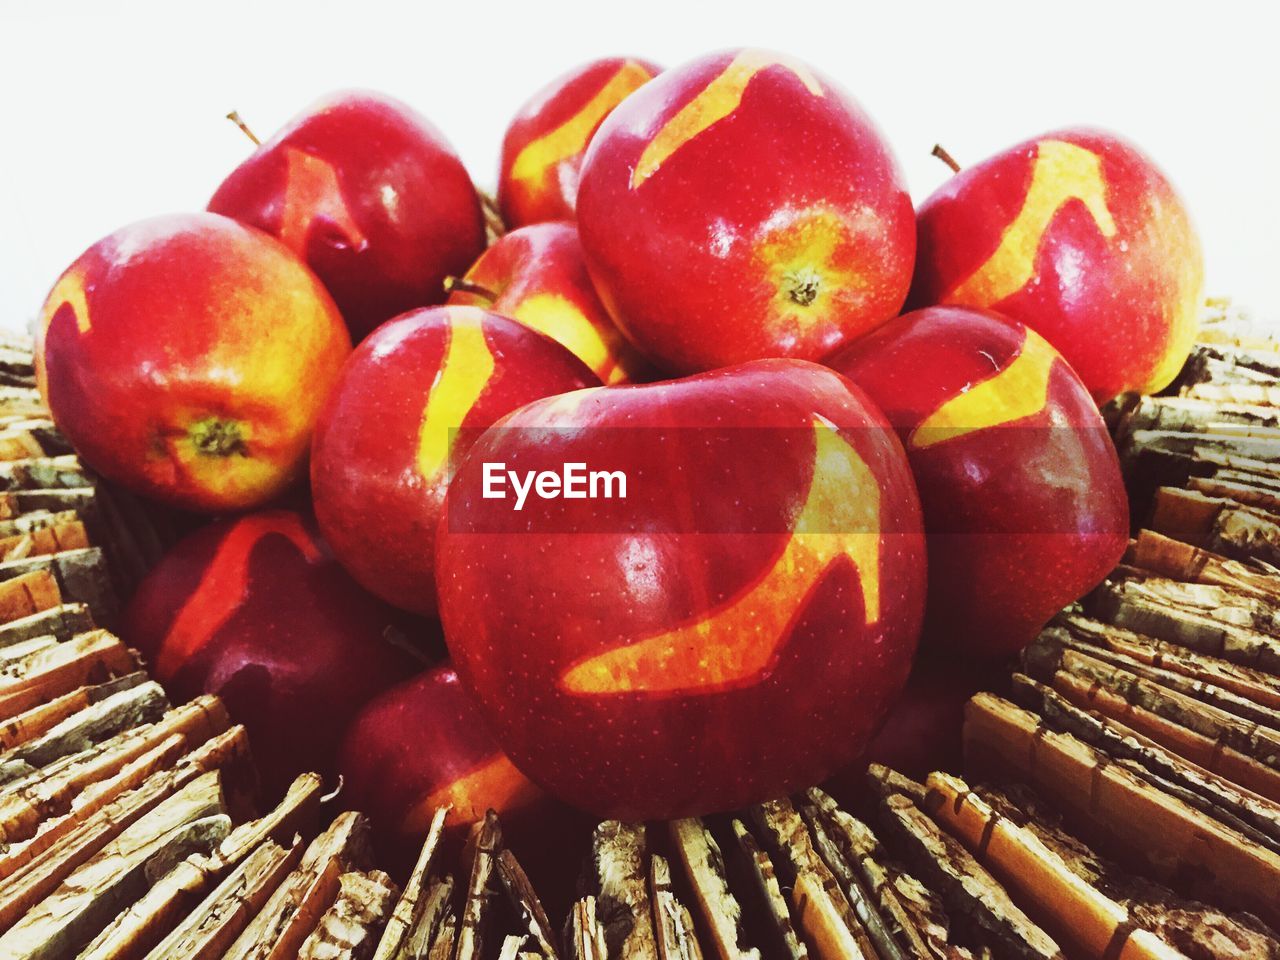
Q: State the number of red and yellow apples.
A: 11